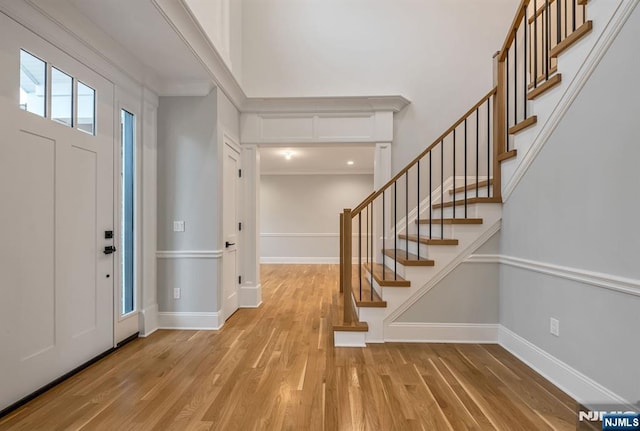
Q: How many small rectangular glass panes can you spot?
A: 3